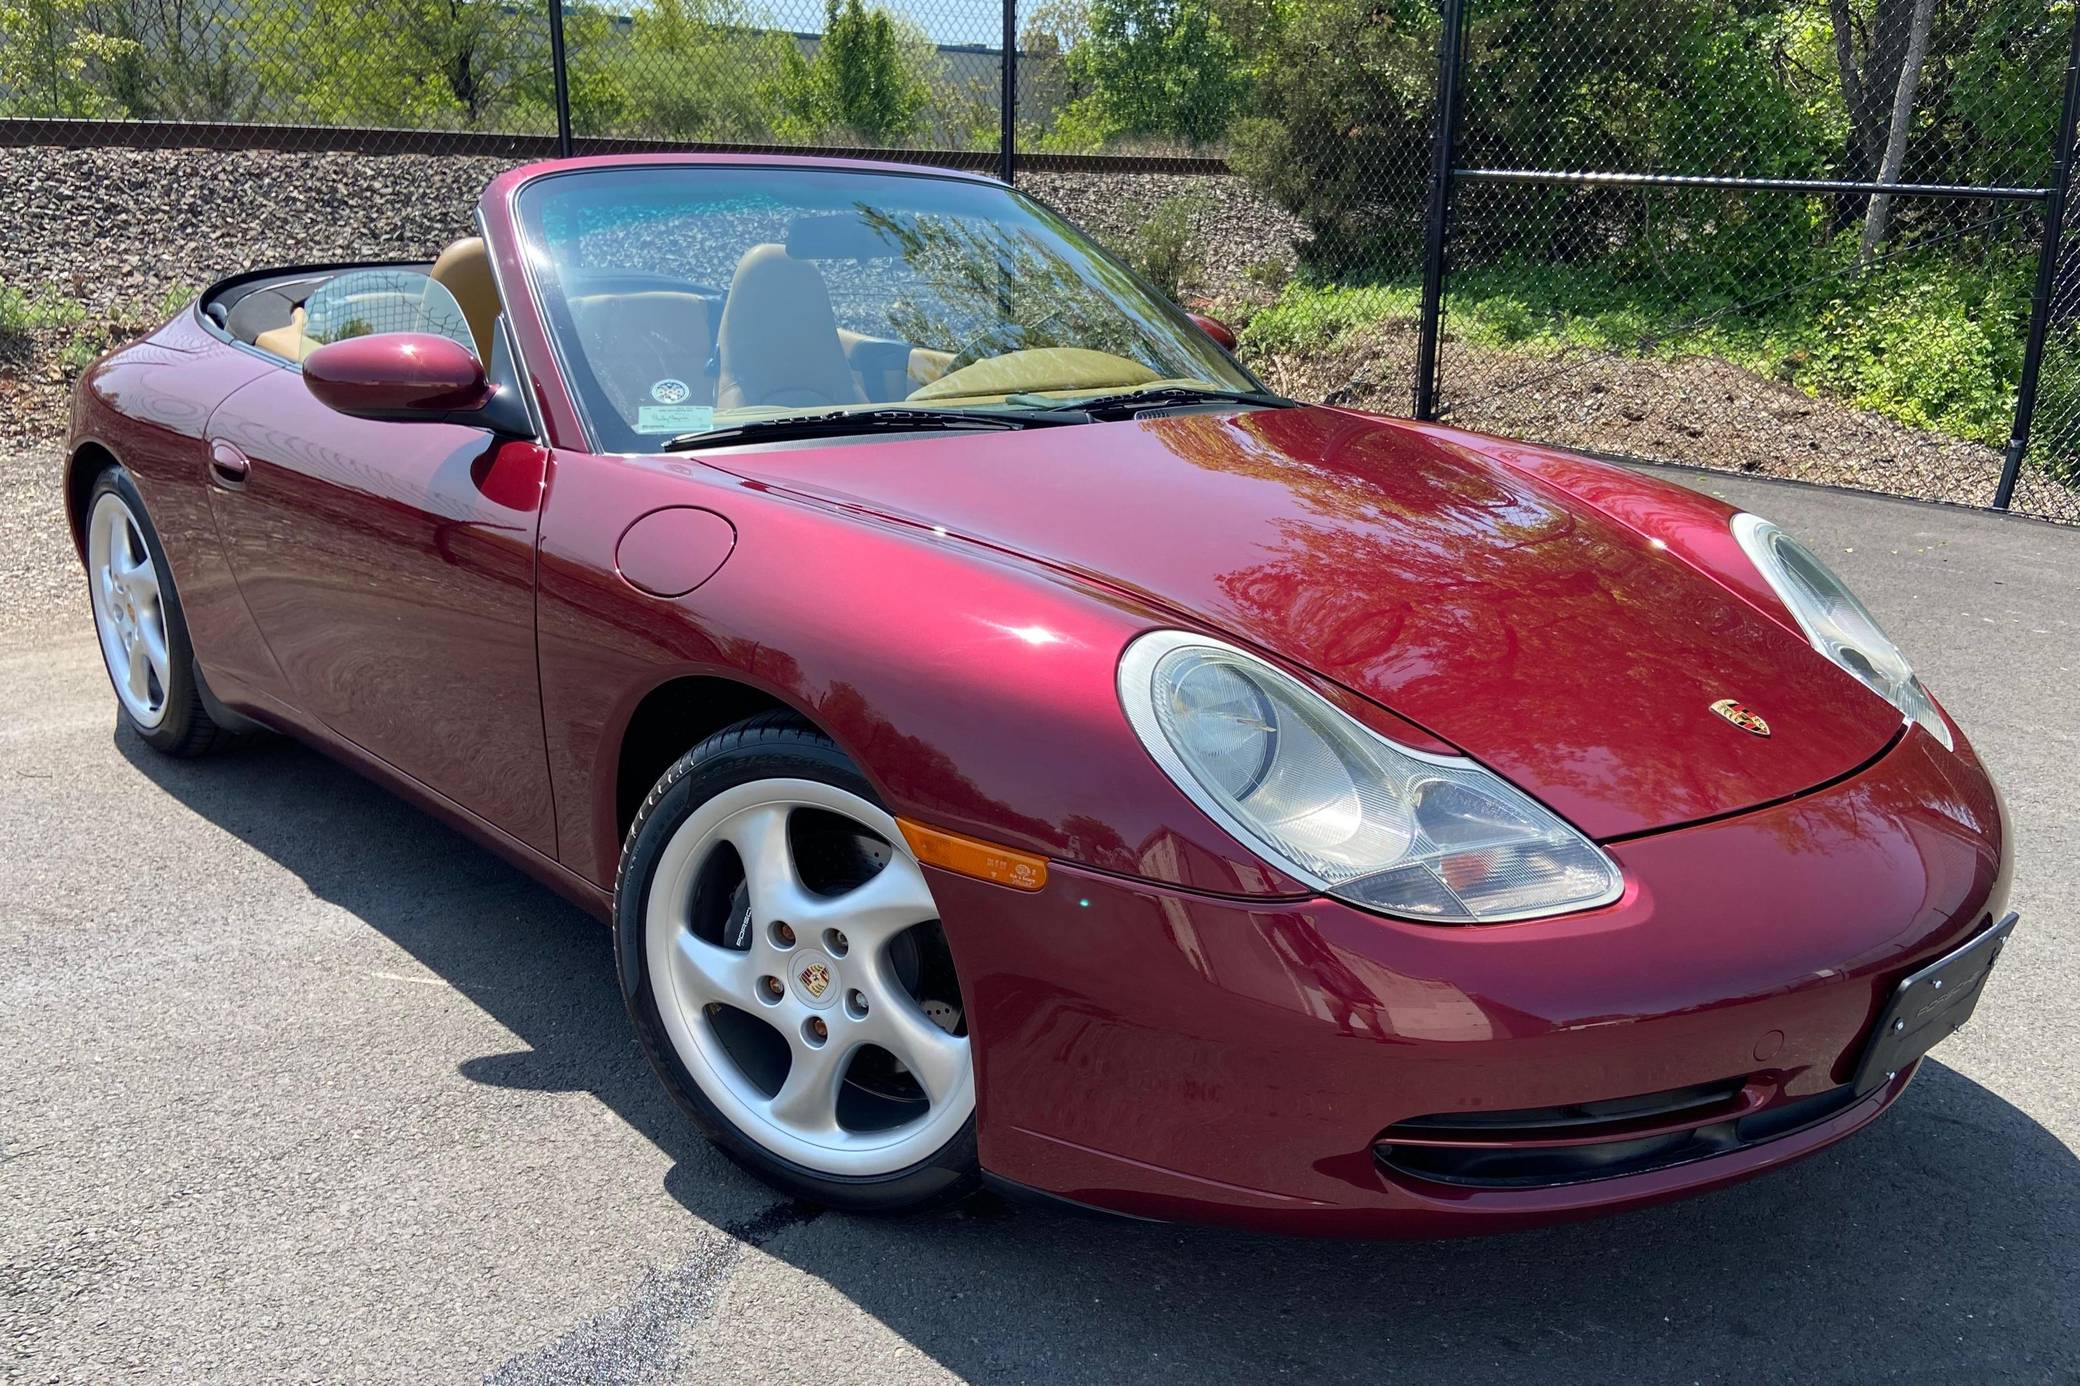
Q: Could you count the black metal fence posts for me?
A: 4